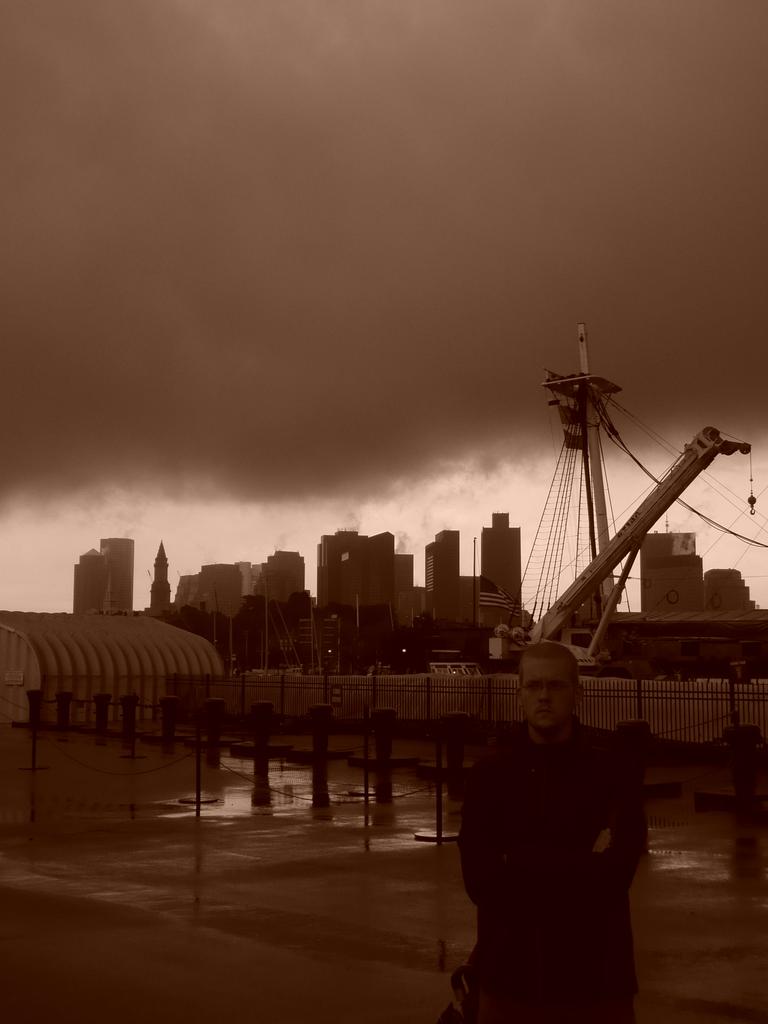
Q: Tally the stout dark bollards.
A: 12